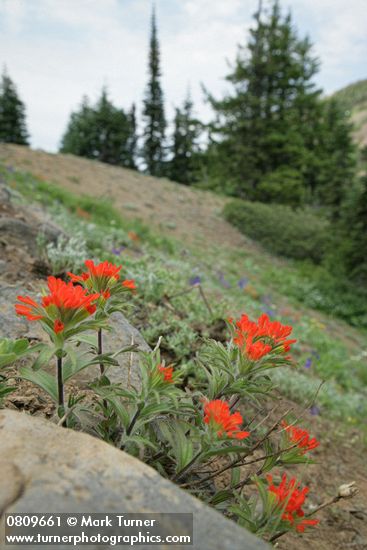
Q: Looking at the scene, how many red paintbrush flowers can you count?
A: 7